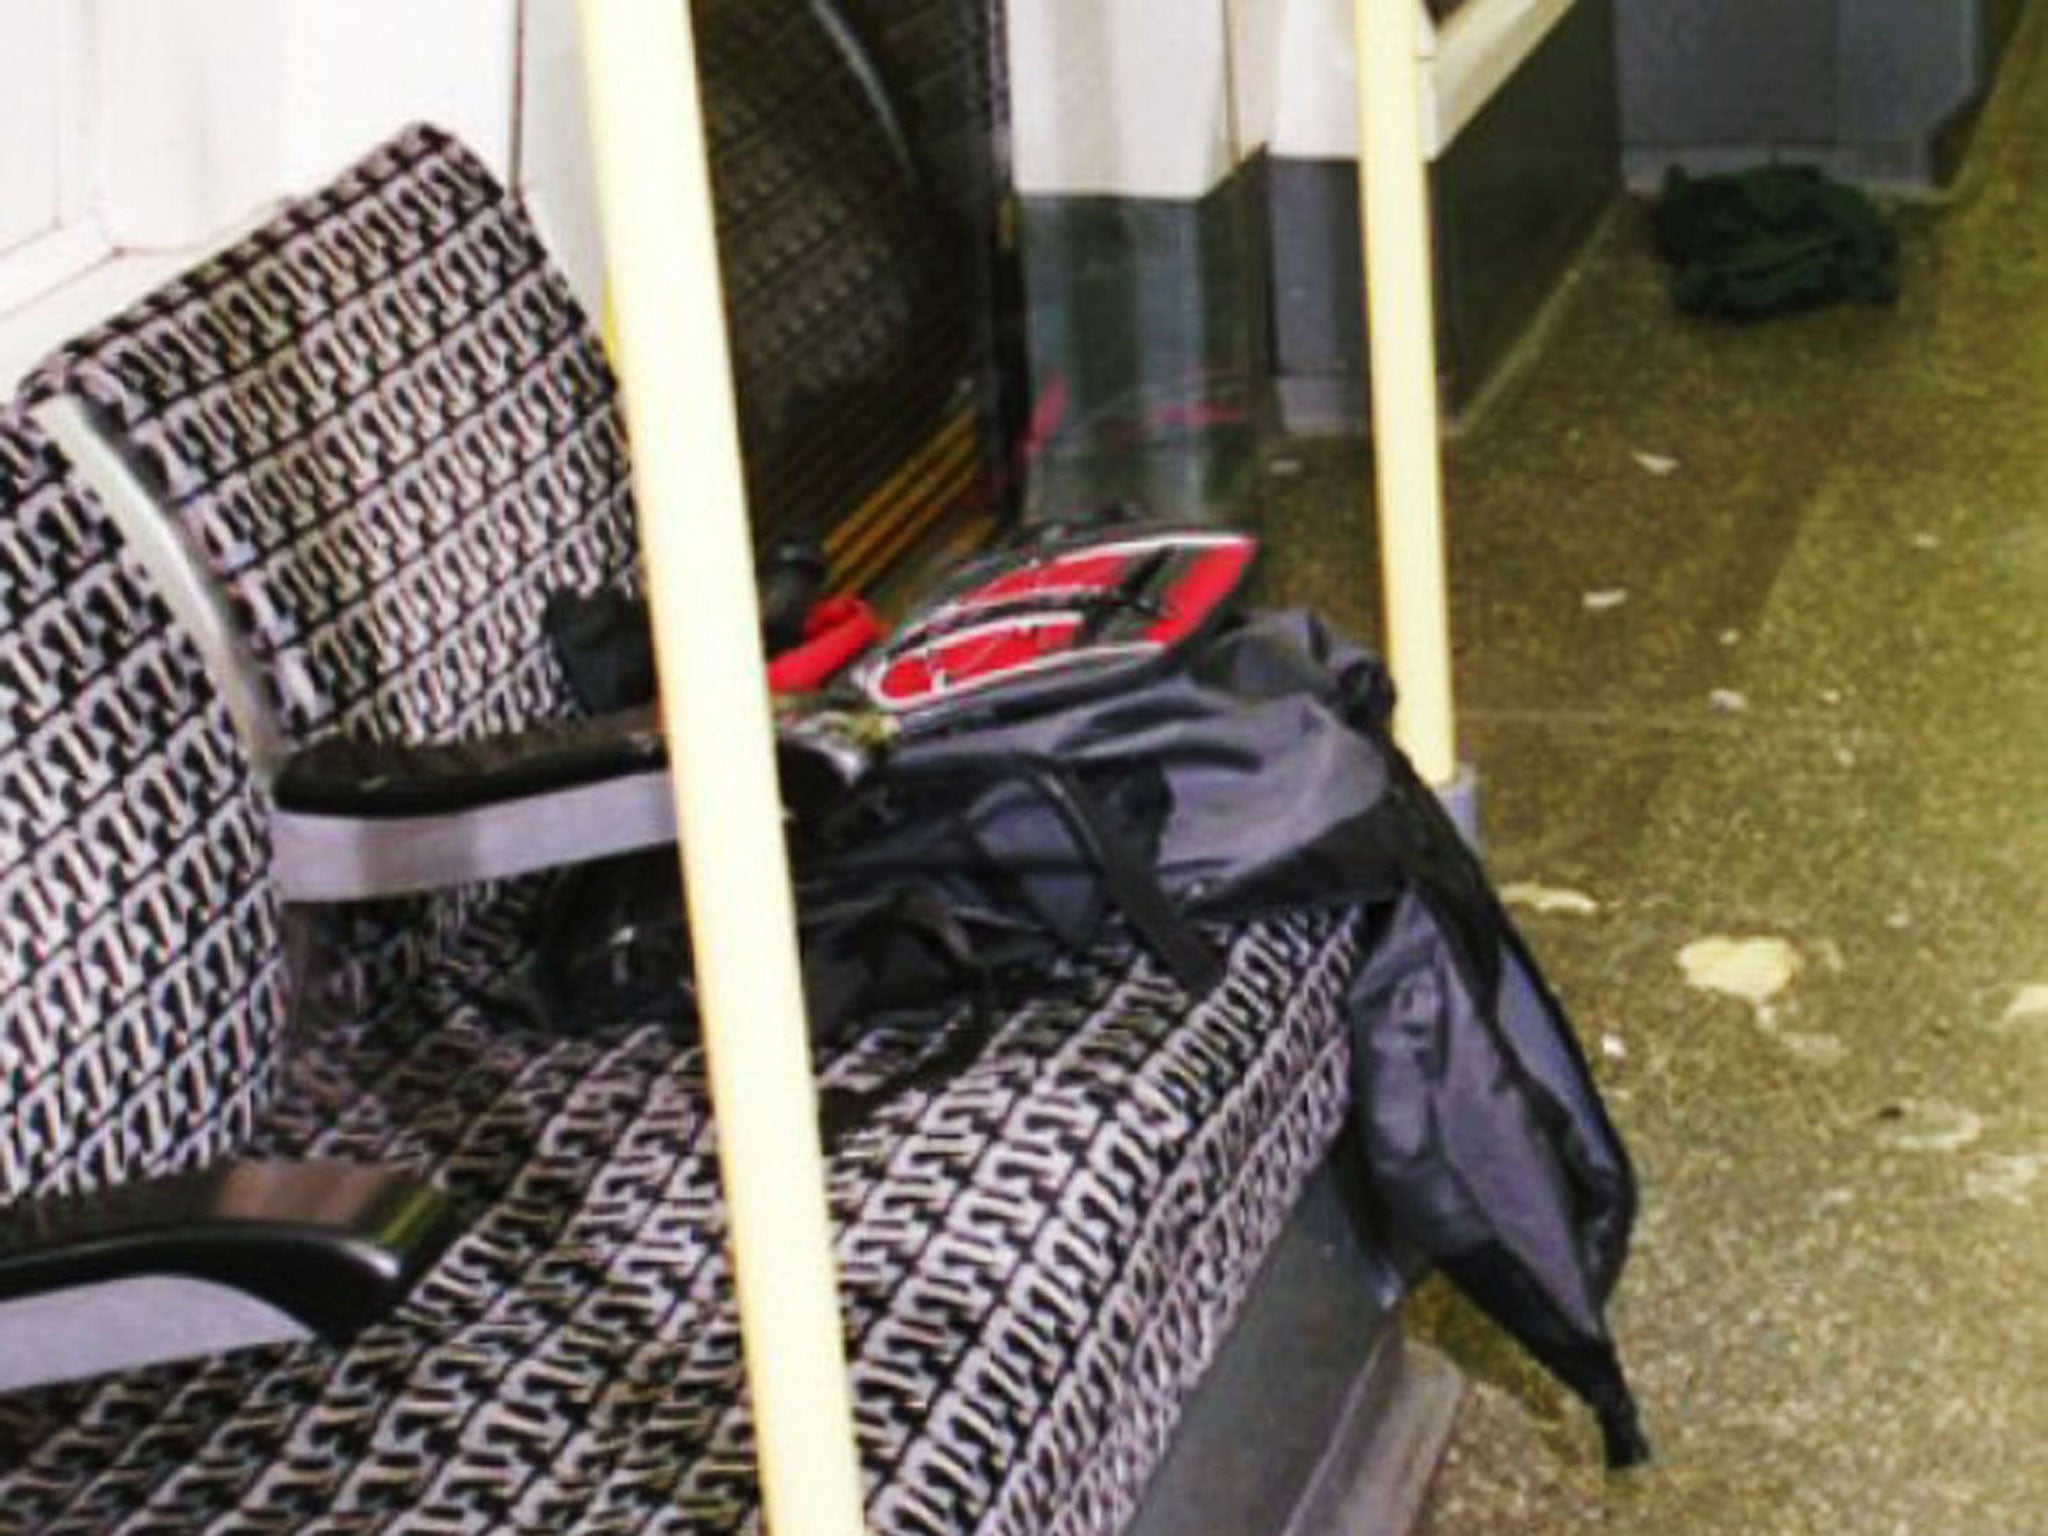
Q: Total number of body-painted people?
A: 0